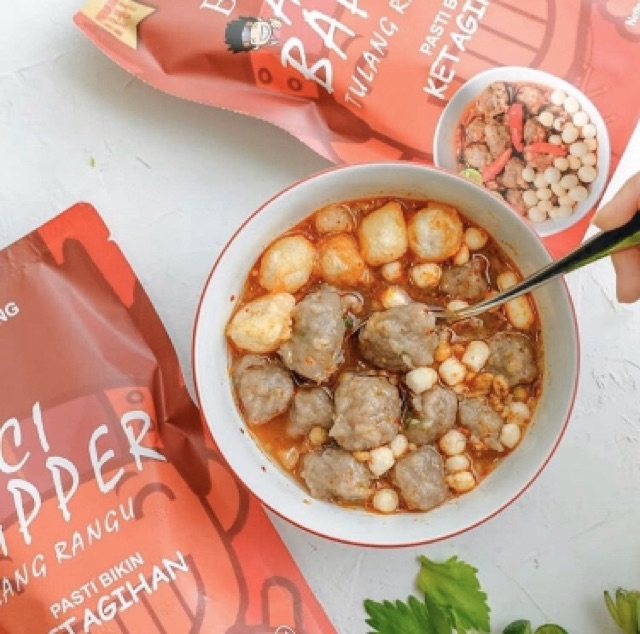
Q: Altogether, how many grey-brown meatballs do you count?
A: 11